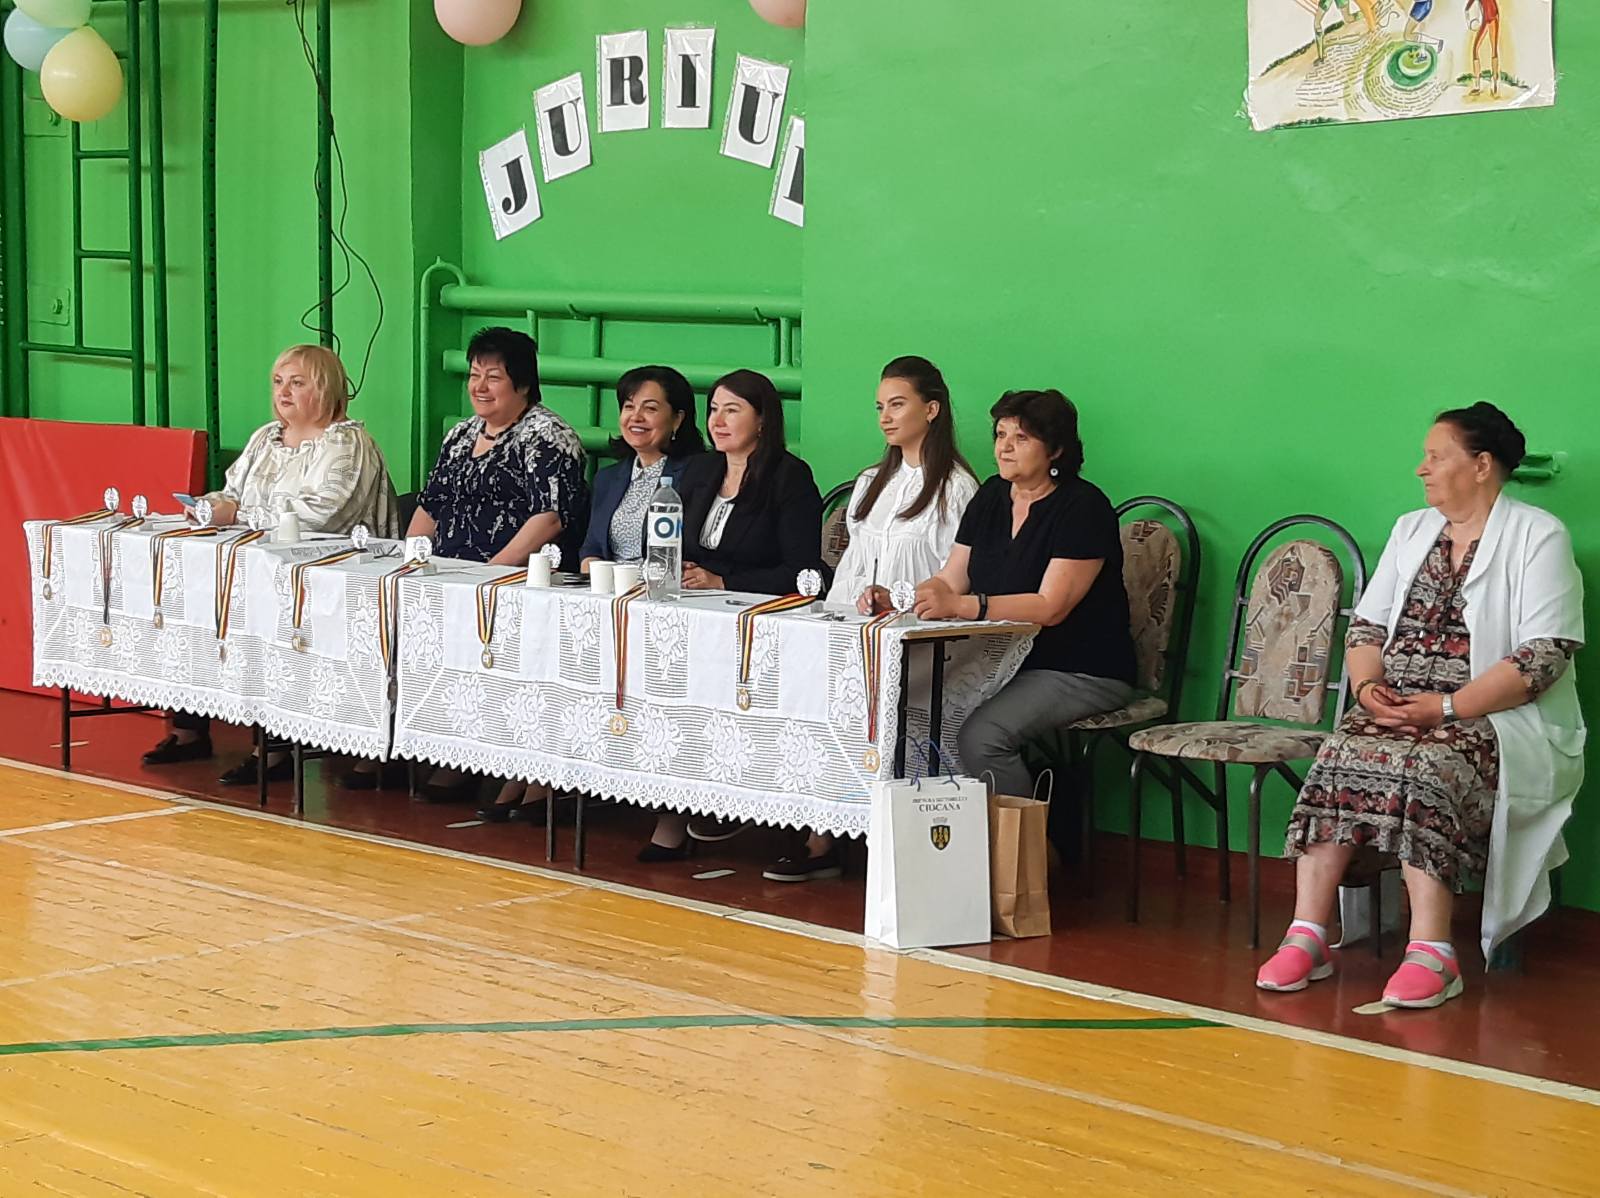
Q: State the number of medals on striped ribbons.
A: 10